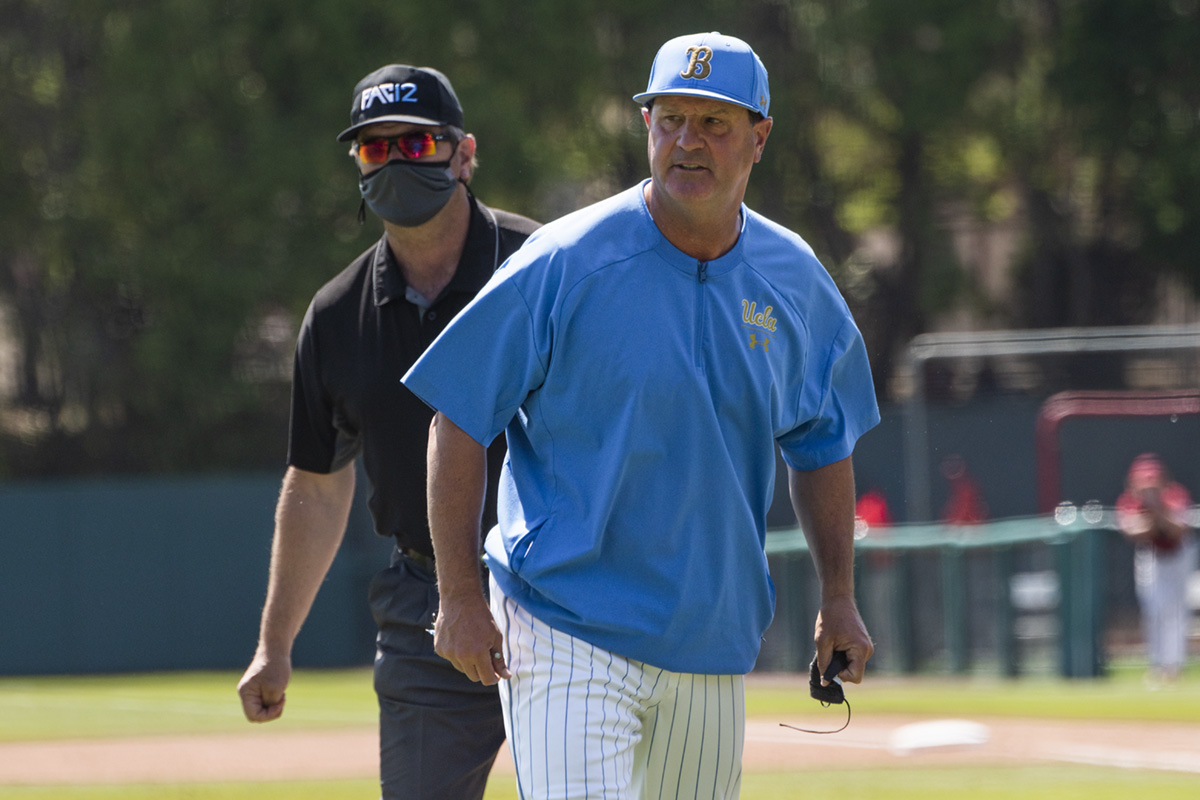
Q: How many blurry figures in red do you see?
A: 3